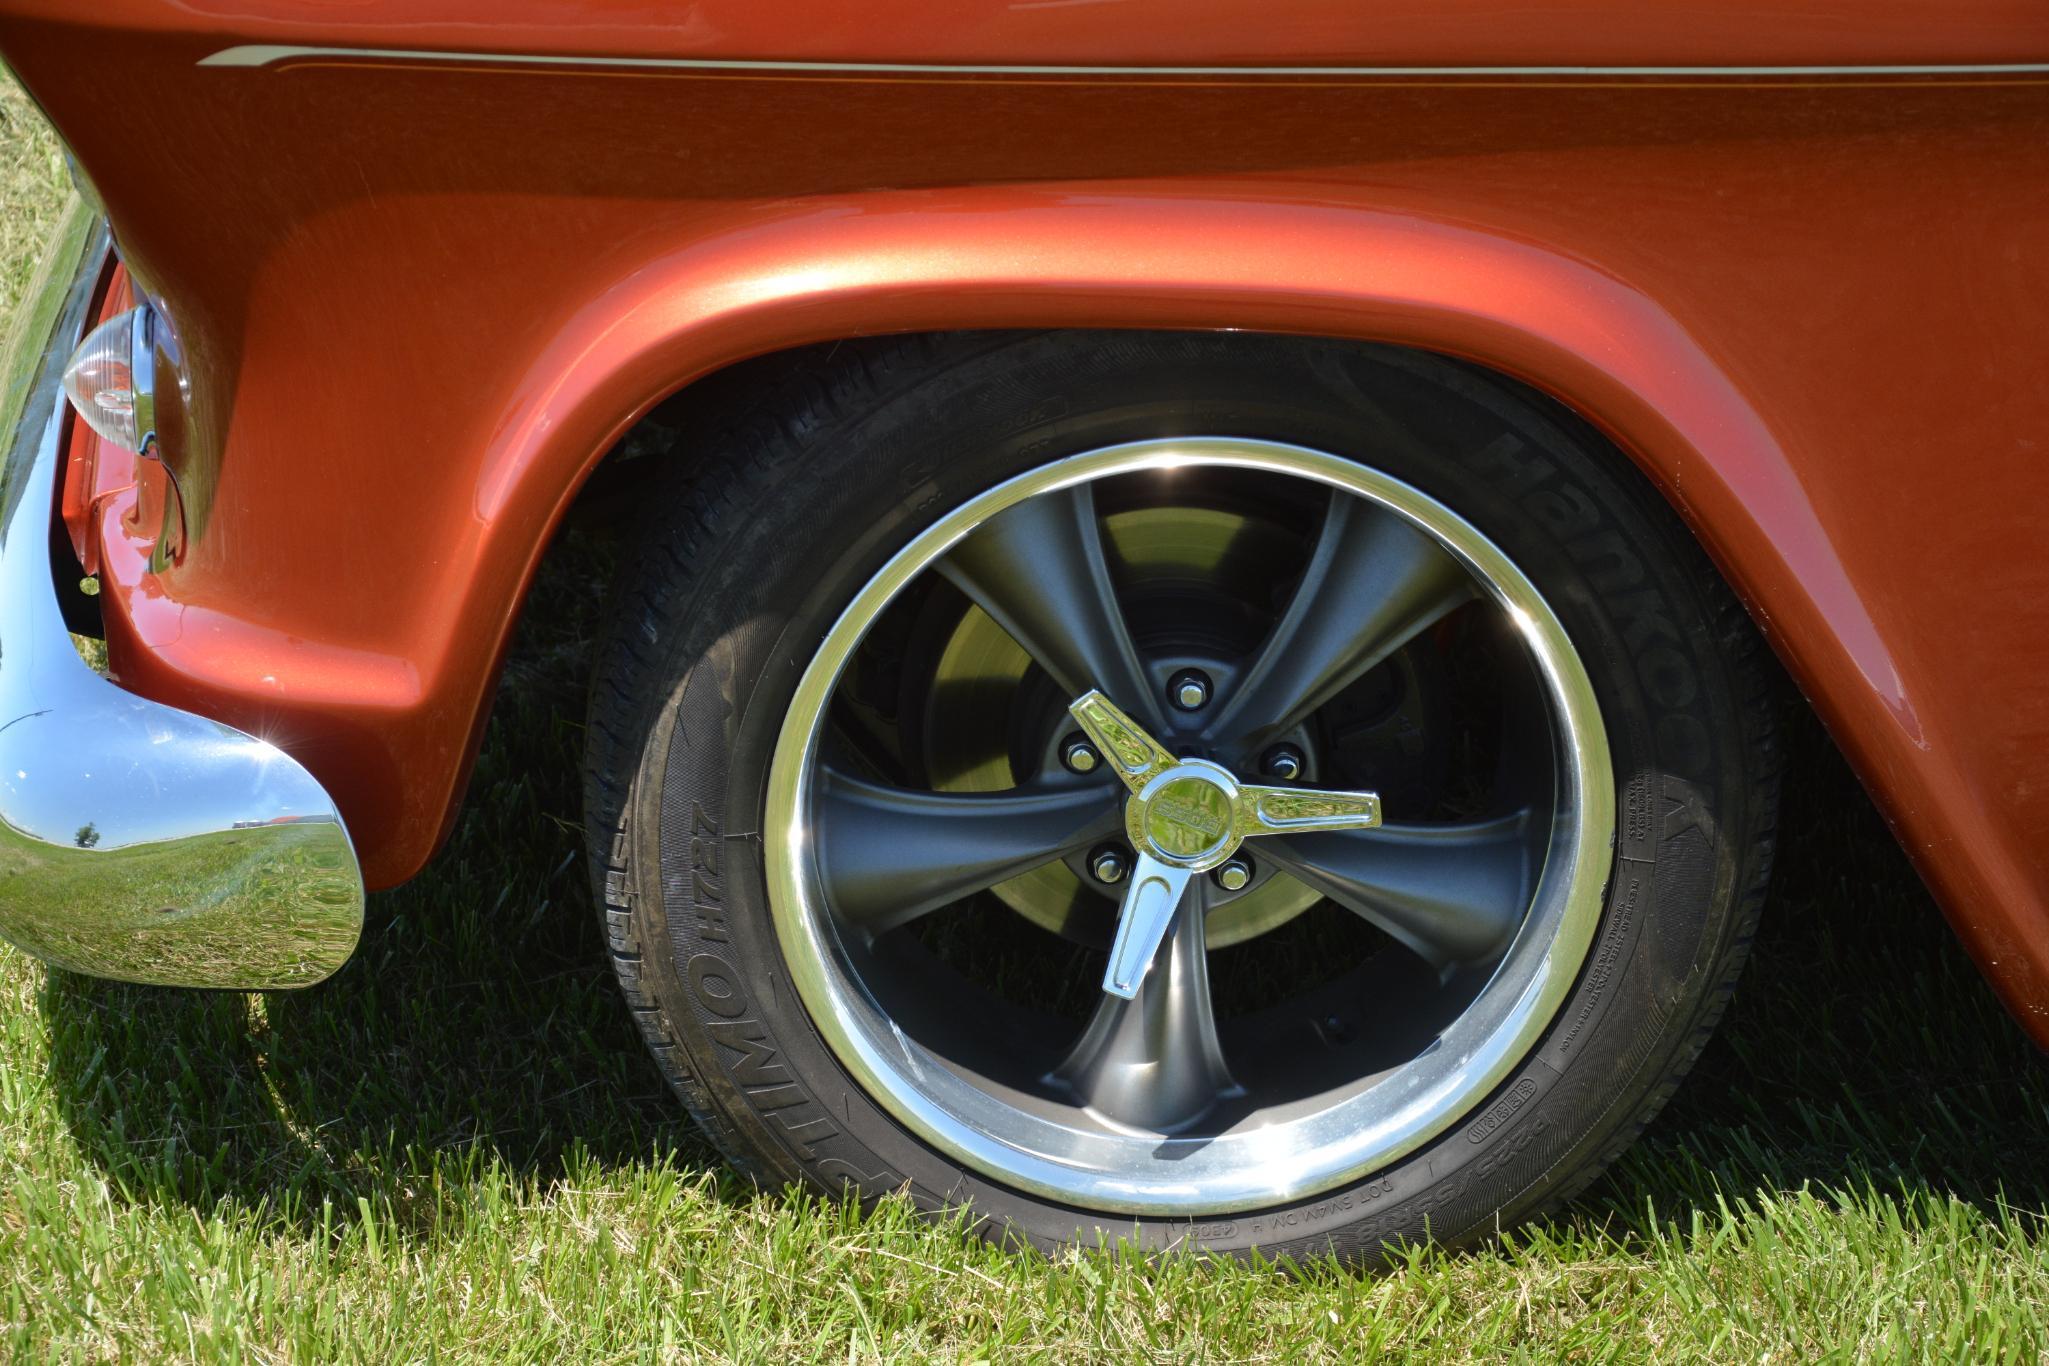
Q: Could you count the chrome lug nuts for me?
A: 5